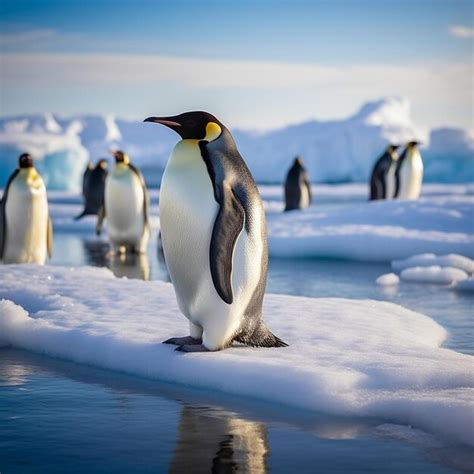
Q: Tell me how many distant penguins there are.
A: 7